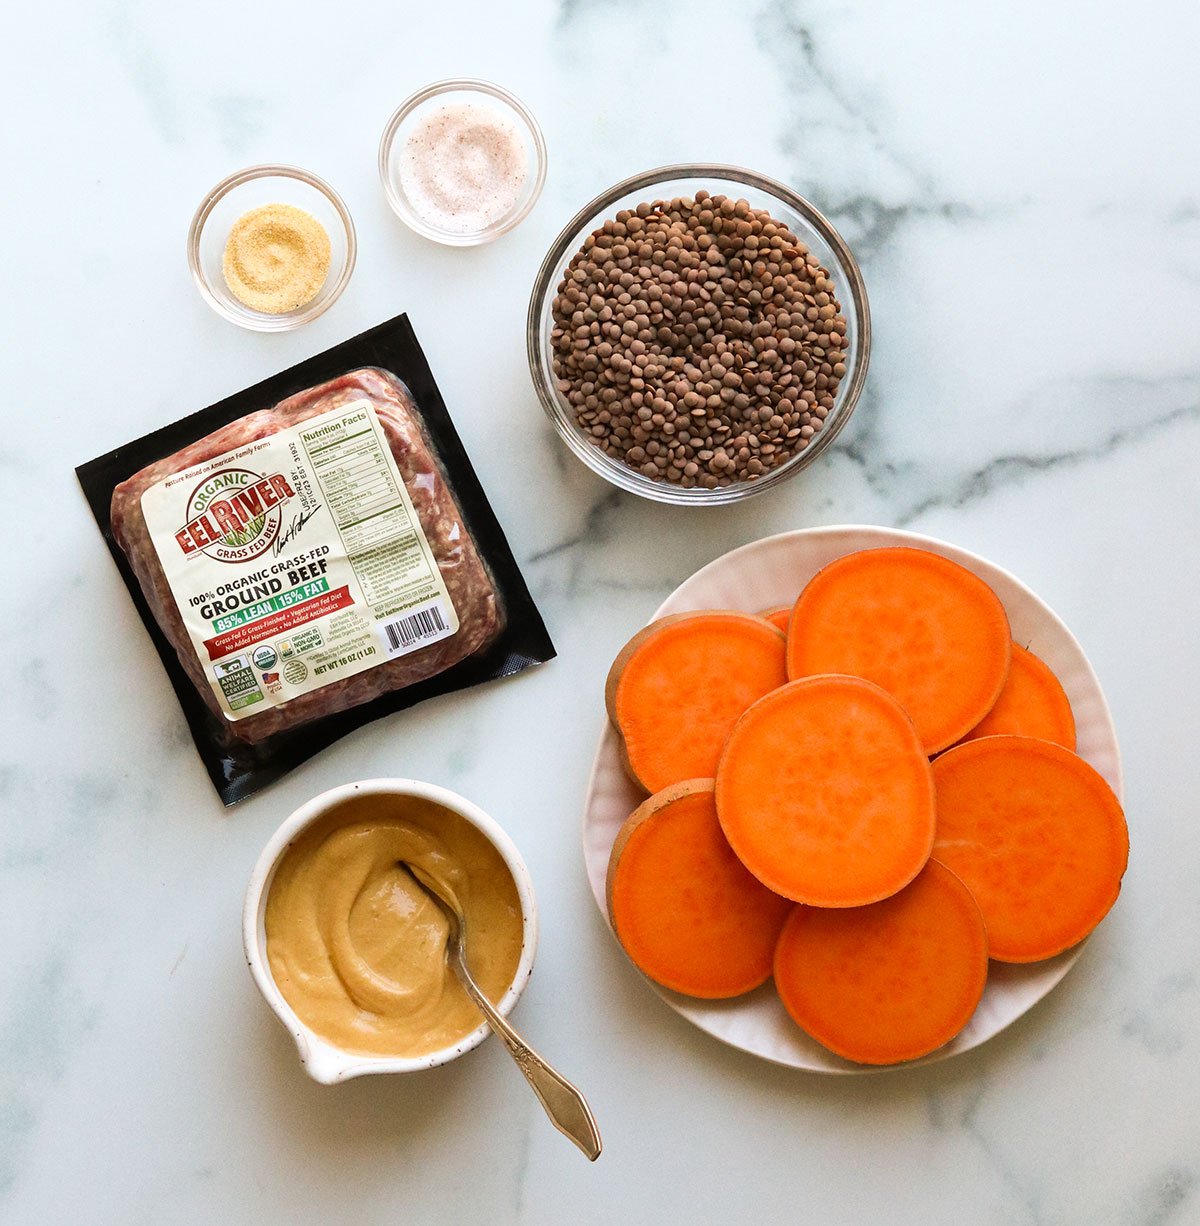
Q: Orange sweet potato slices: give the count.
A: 8